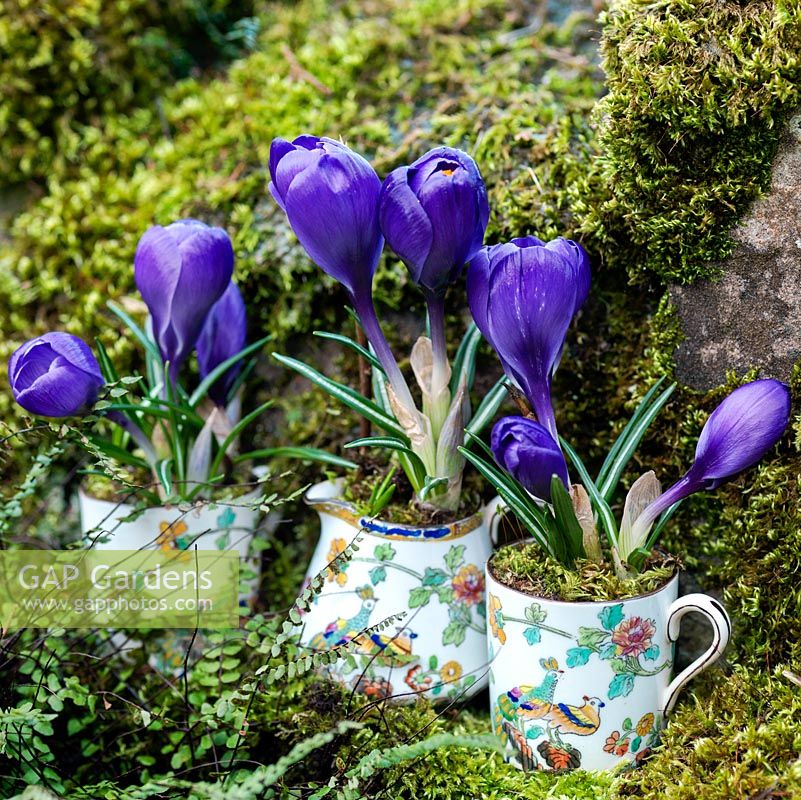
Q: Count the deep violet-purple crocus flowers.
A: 8